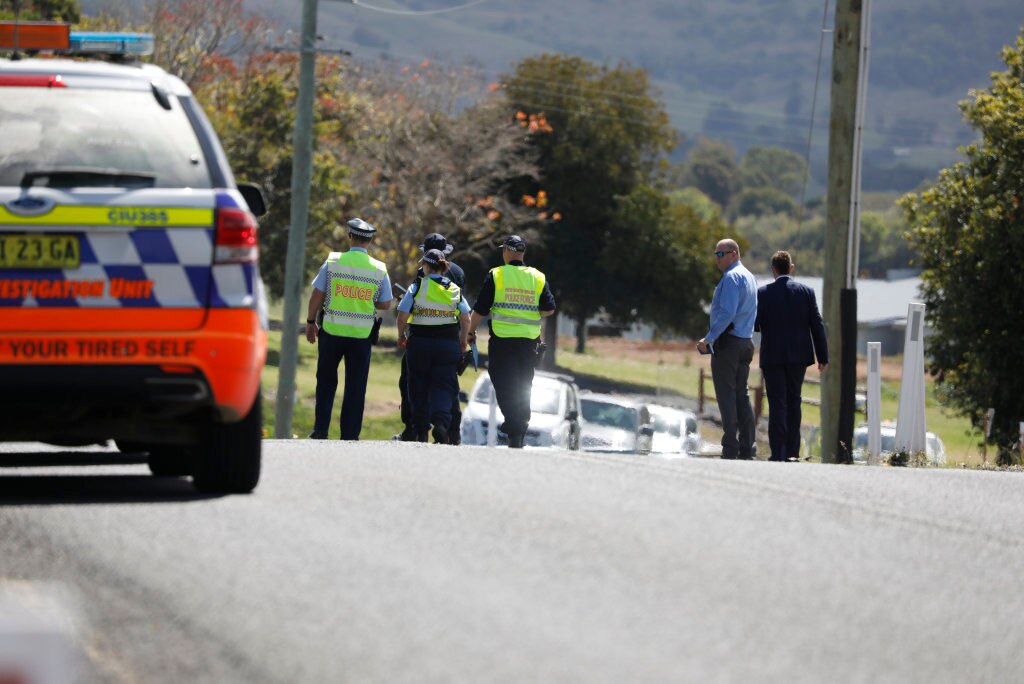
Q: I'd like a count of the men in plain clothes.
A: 2